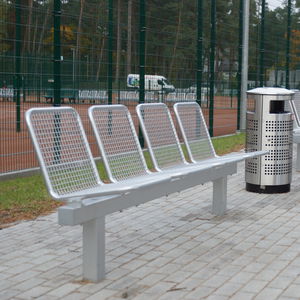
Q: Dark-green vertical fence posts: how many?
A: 9